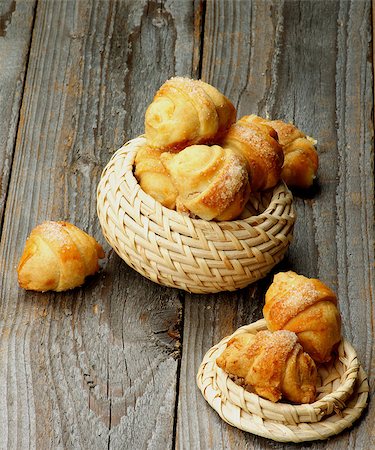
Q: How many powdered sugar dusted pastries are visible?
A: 8